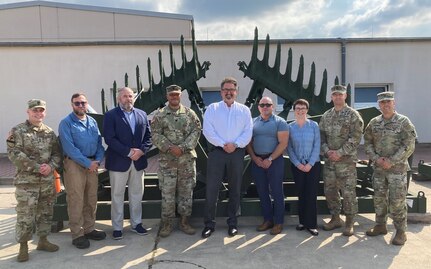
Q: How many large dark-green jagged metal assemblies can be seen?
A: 2